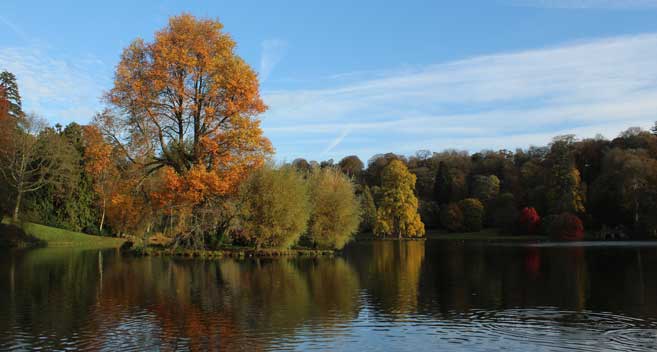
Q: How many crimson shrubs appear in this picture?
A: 2